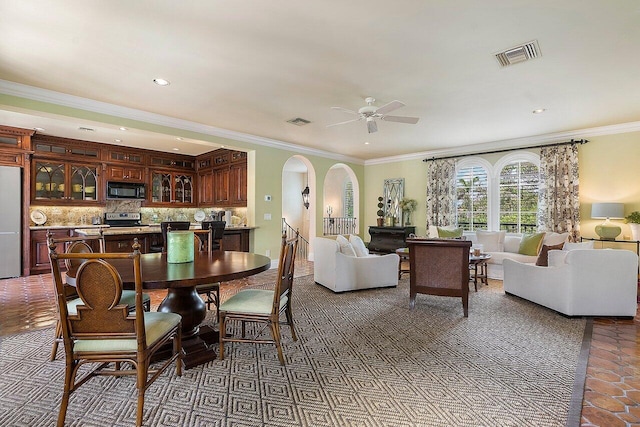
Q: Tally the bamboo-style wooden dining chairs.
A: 4